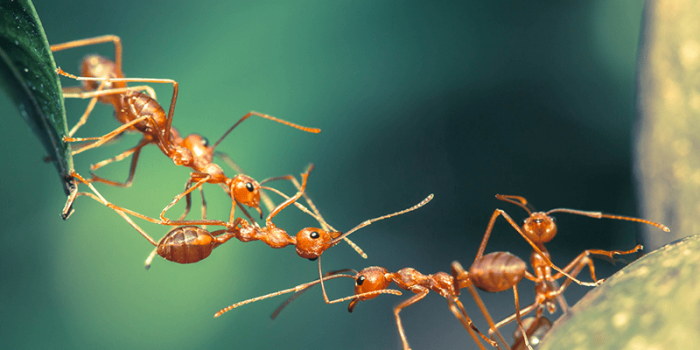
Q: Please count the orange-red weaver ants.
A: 5